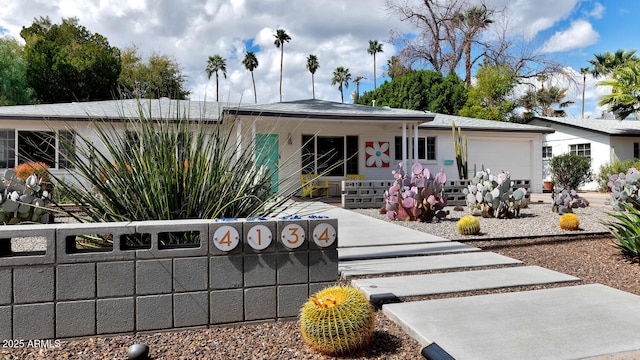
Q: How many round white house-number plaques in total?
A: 4